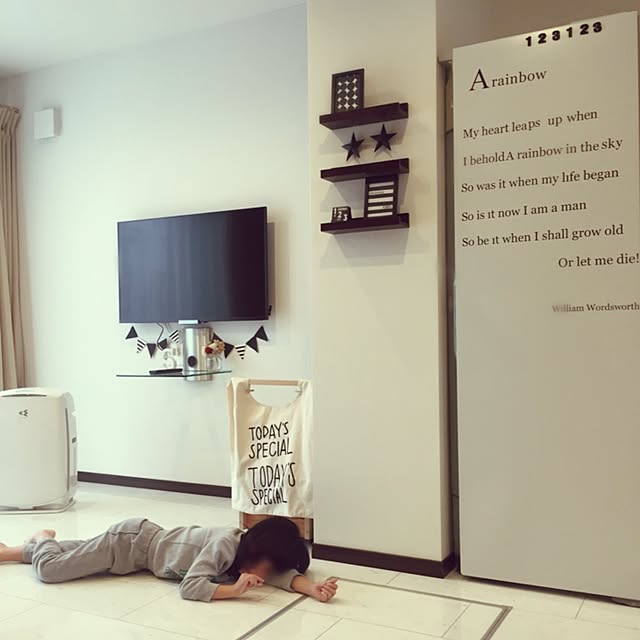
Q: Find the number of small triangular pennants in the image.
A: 10